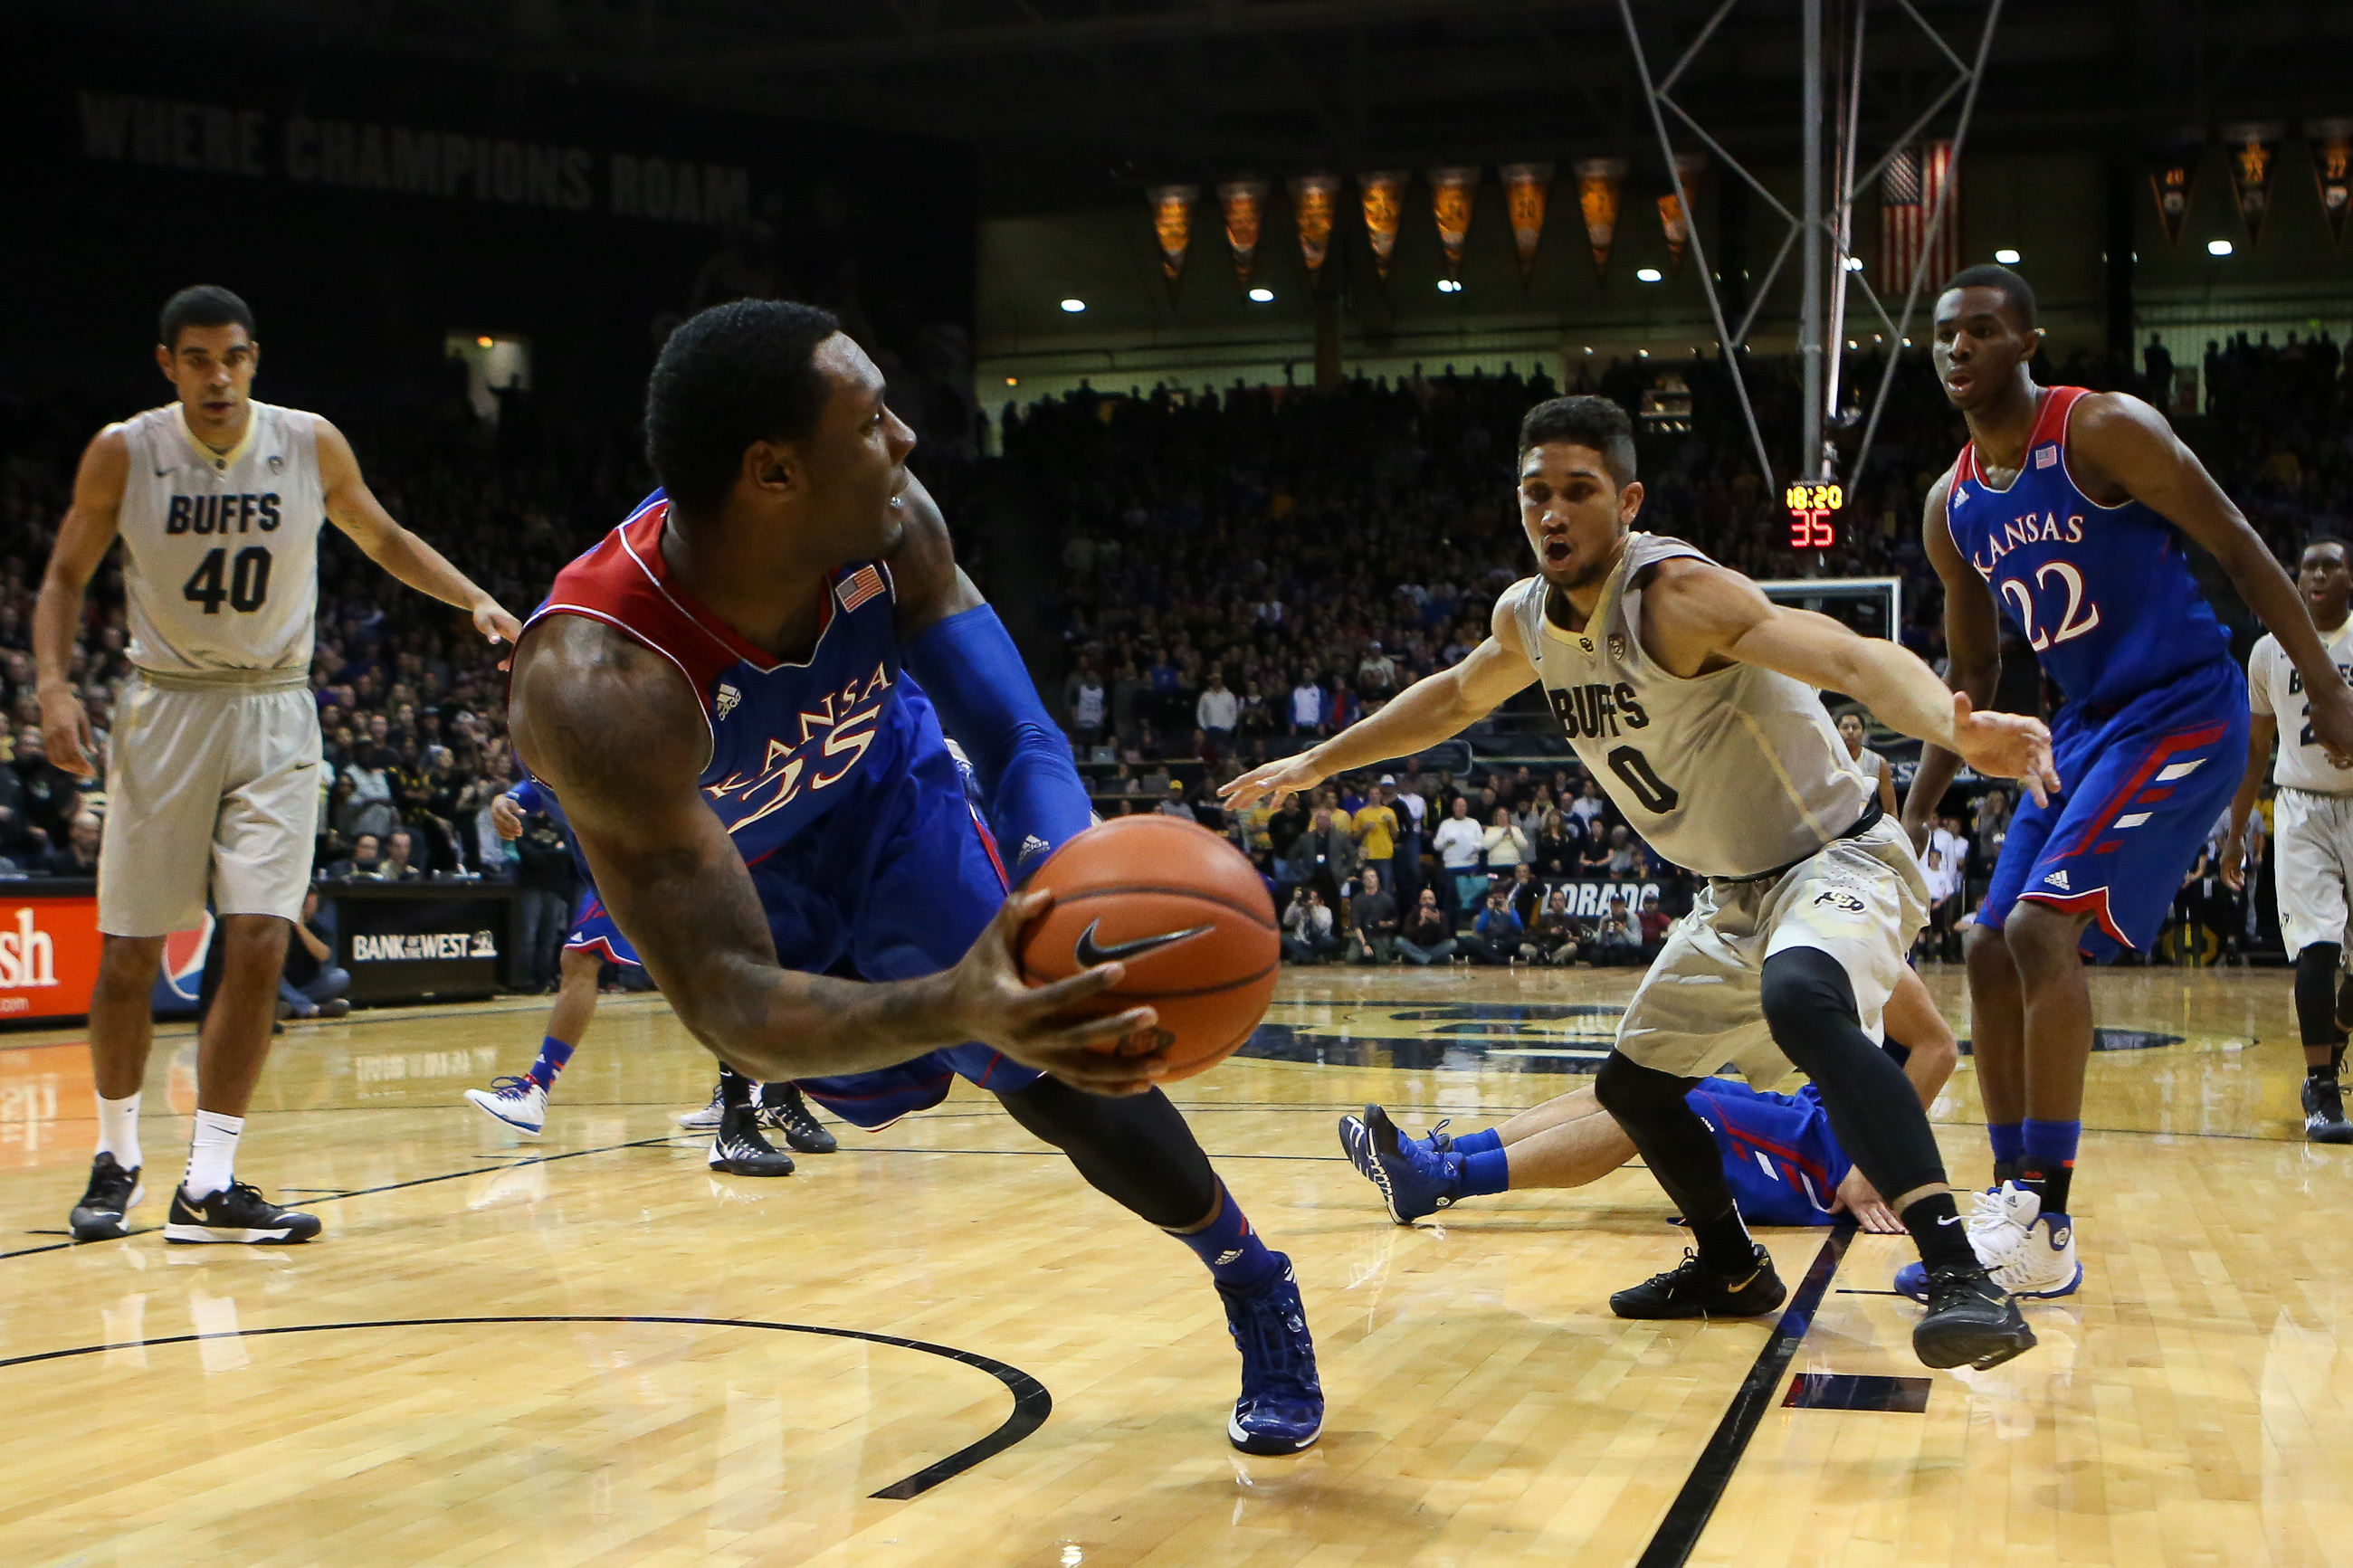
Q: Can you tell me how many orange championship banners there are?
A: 8